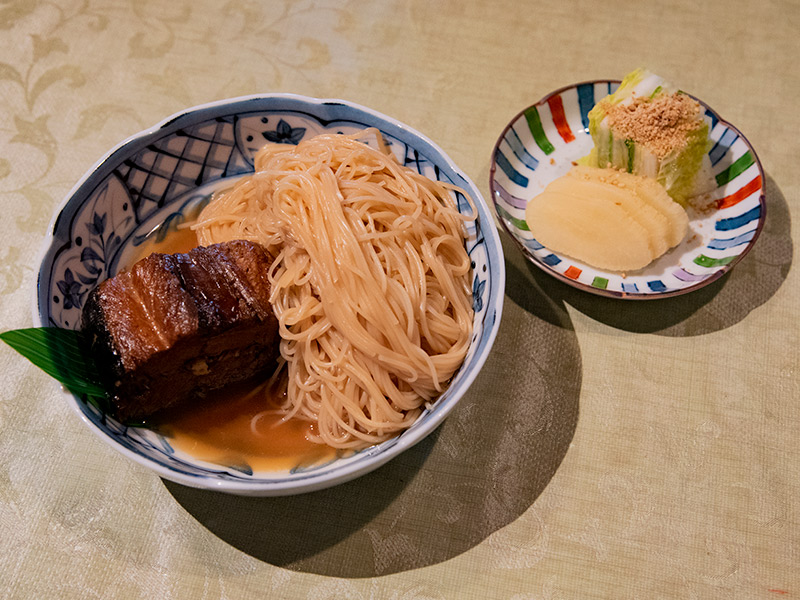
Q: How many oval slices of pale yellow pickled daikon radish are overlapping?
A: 3